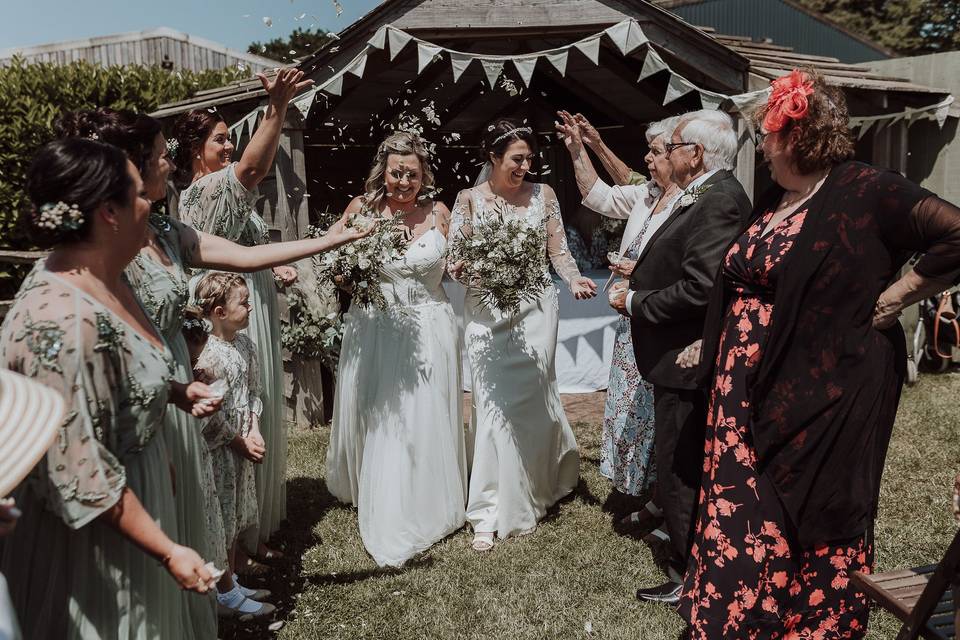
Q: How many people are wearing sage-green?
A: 3